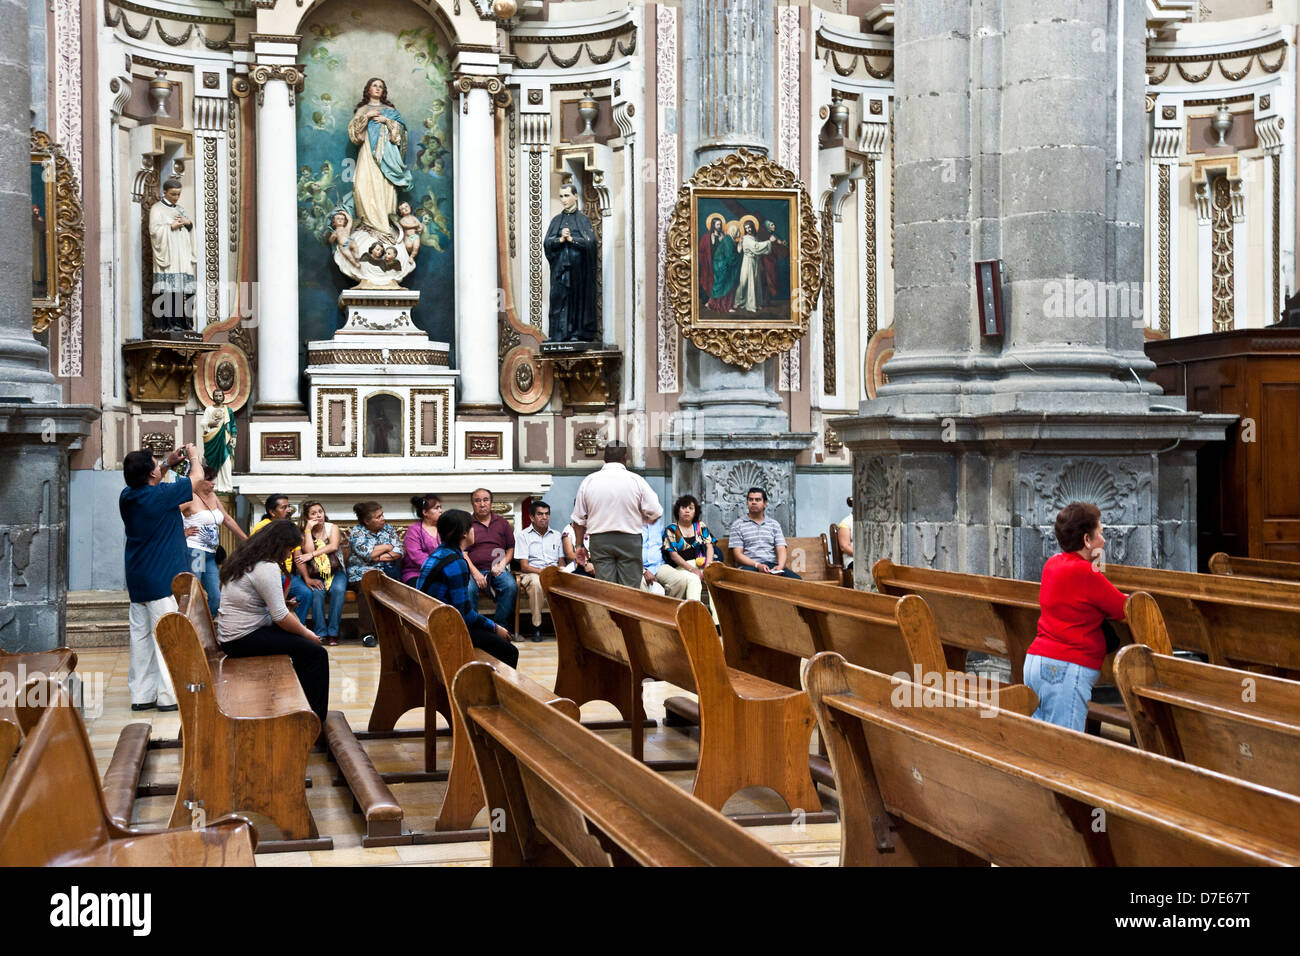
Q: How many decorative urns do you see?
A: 4